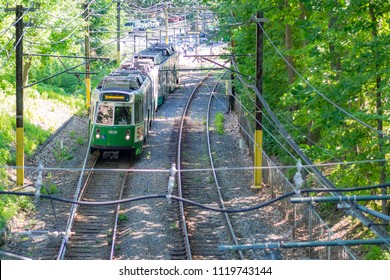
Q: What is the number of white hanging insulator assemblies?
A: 3